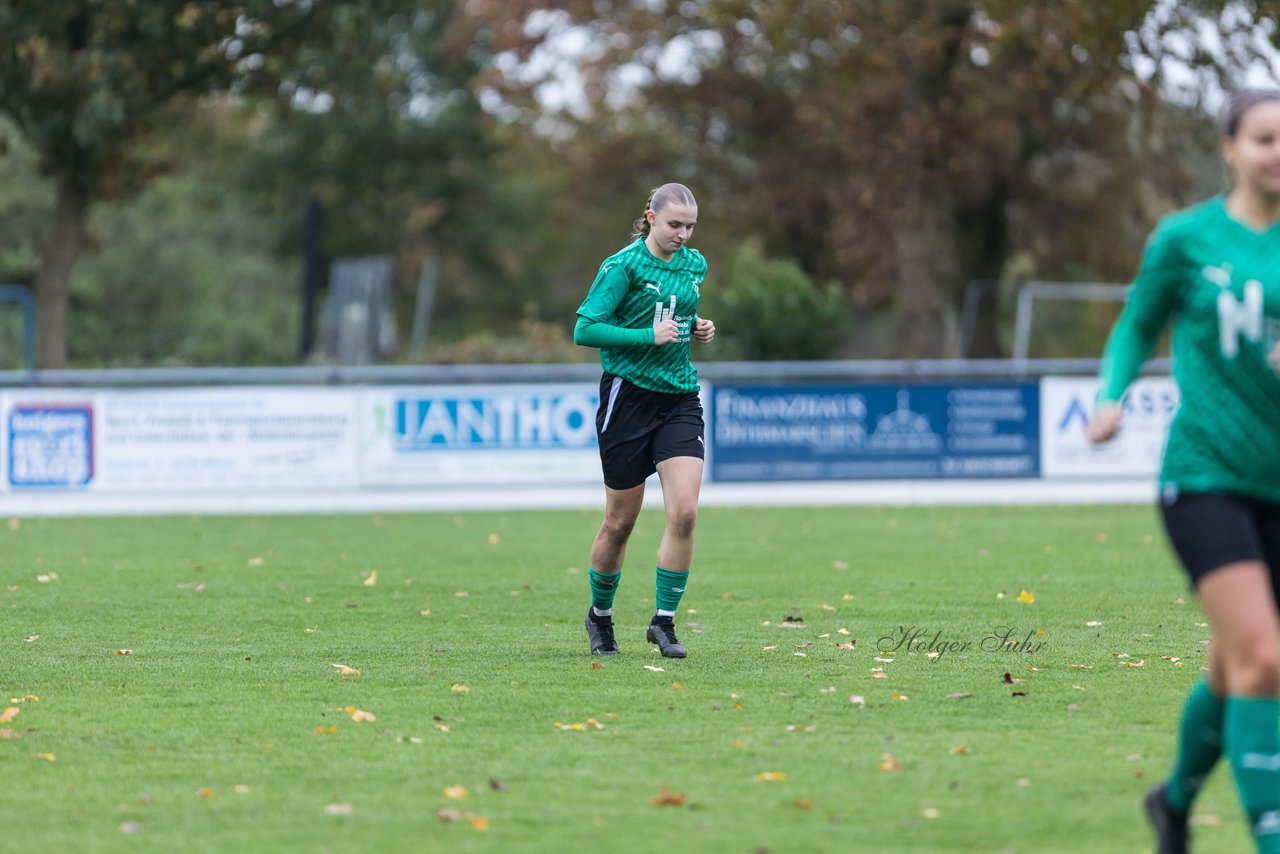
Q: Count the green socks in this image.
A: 4